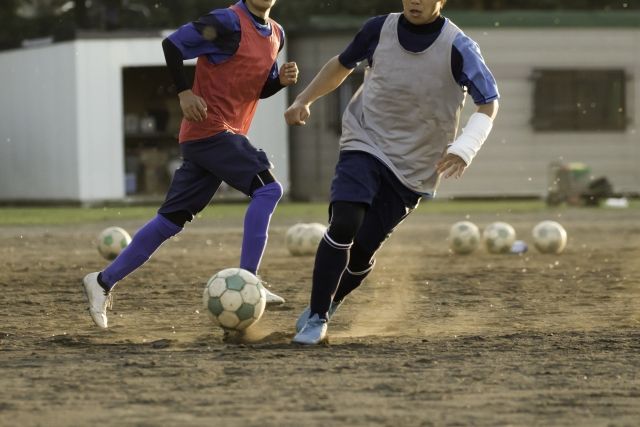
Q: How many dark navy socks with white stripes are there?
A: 2